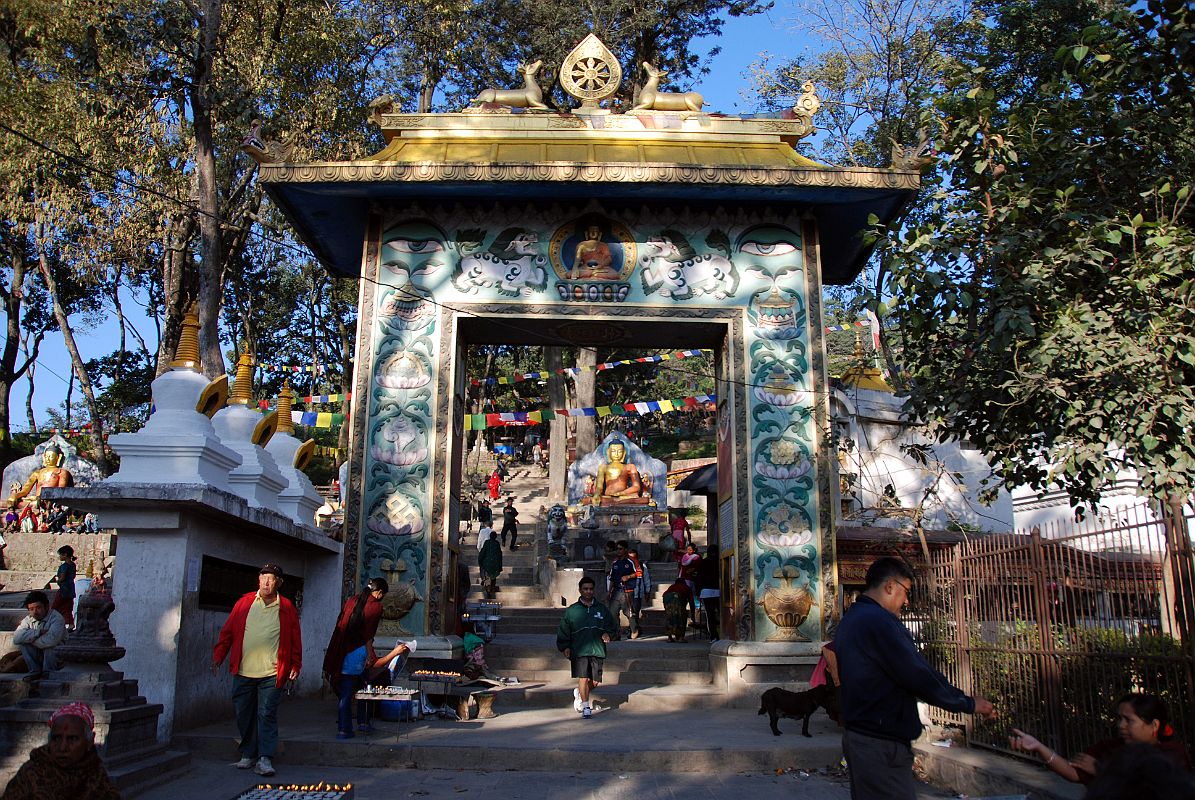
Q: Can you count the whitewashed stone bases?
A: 3